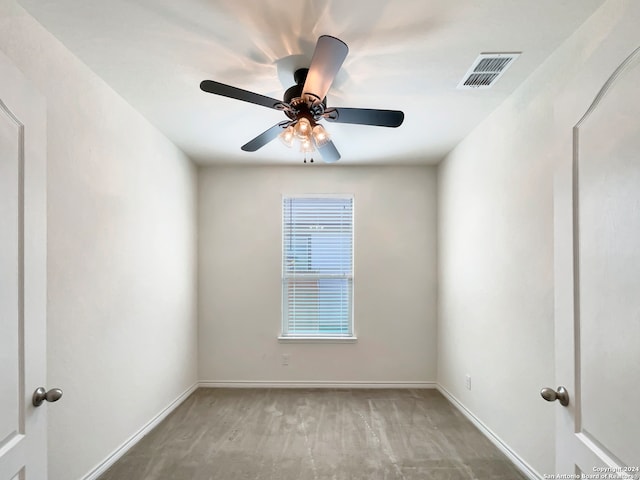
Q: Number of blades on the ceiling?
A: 5